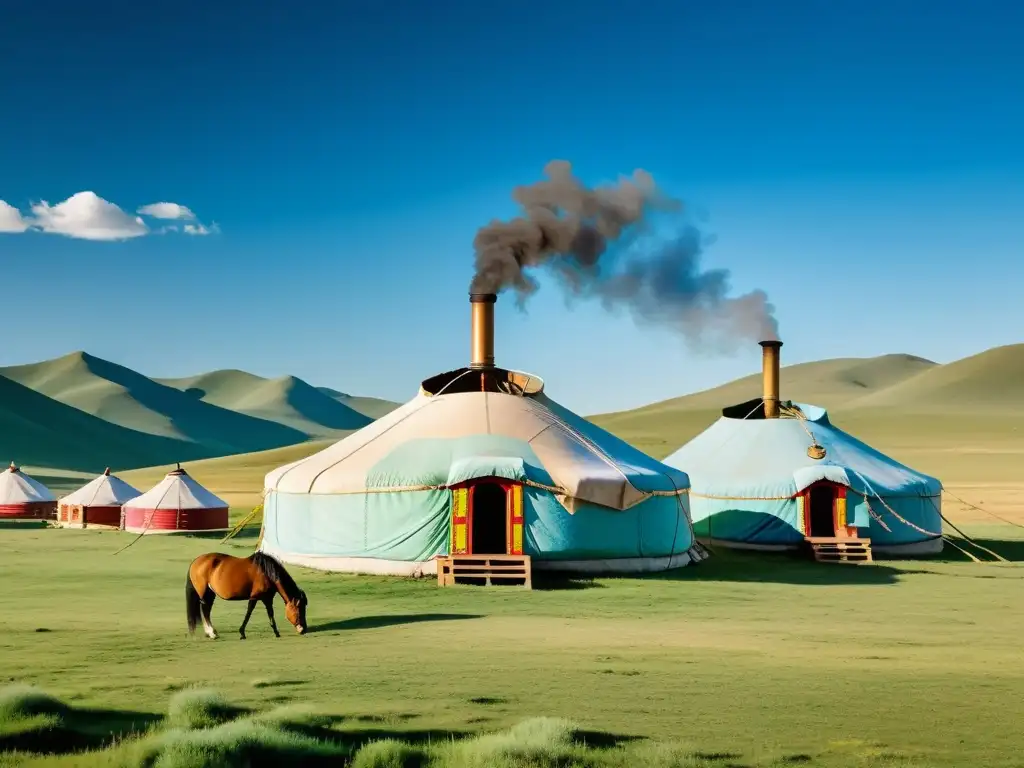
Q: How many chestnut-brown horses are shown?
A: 1